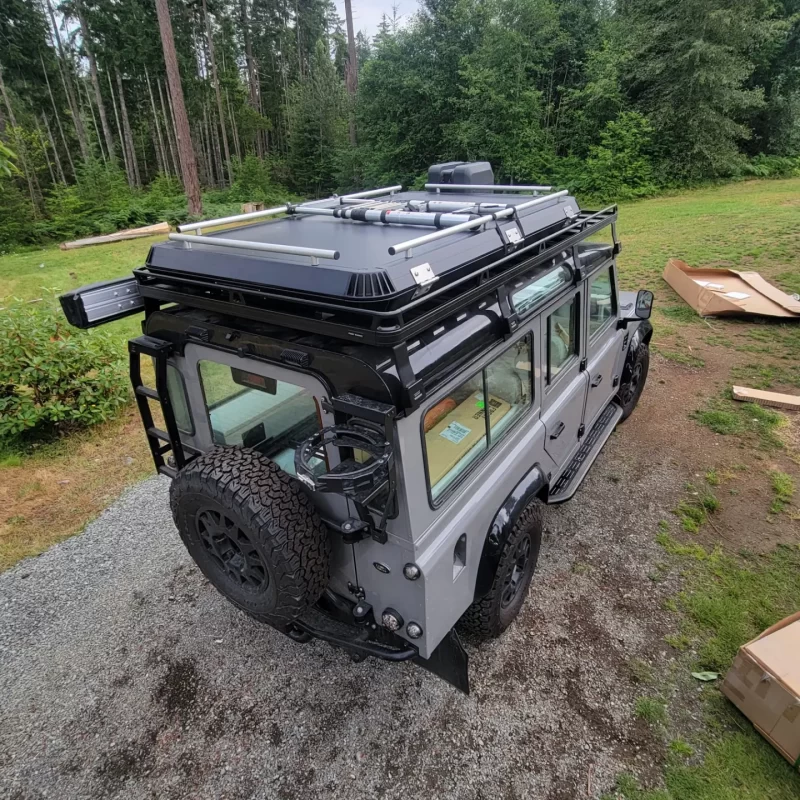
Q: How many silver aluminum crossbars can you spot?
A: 4